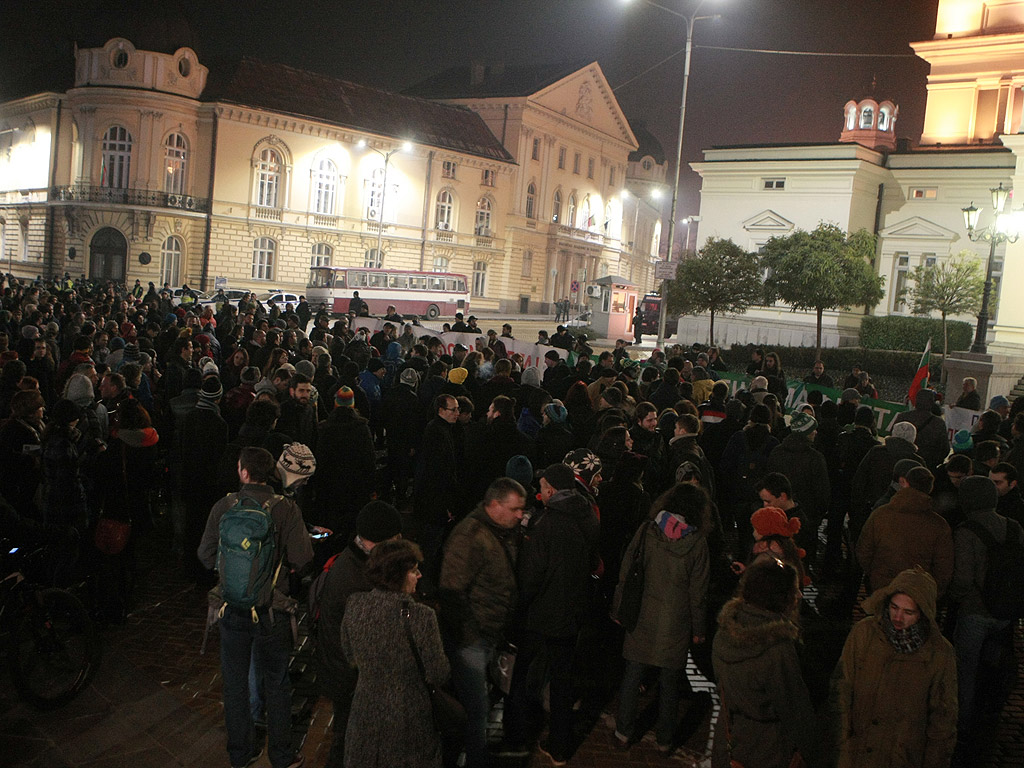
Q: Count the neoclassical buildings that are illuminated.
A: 2